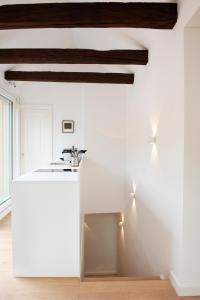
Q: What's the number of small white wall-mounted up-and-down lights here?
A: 3